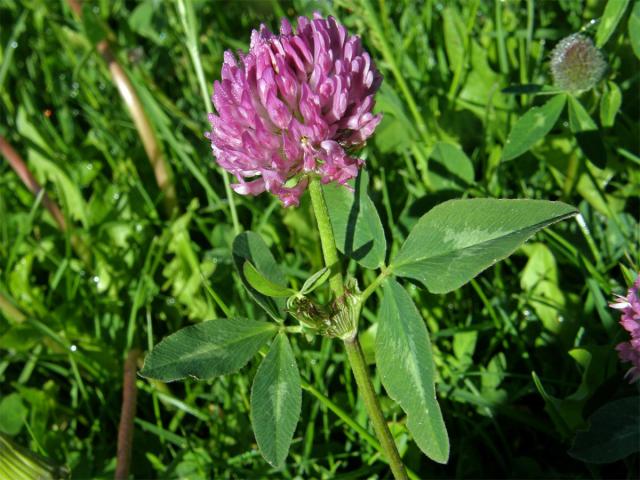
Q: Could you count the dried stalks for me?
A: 3